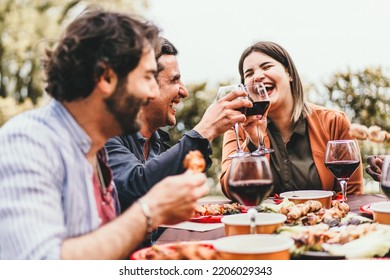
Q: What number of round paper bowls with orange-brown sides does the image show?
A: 4